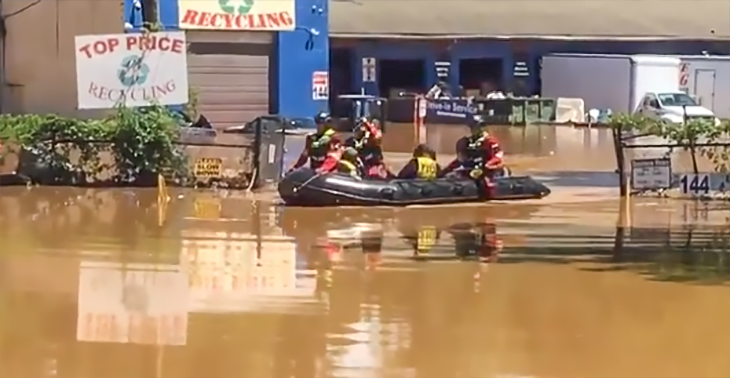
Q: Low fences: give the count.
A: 2